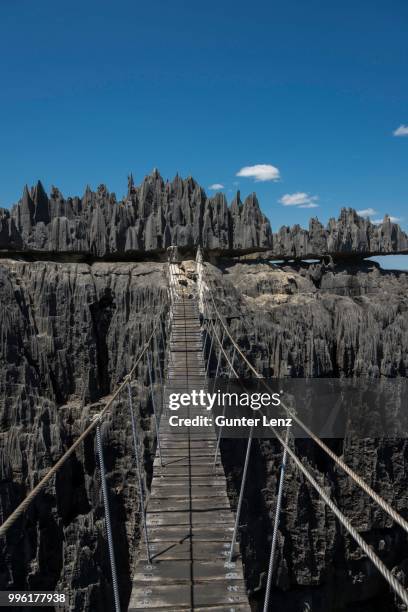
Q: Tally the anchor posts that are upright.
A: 2